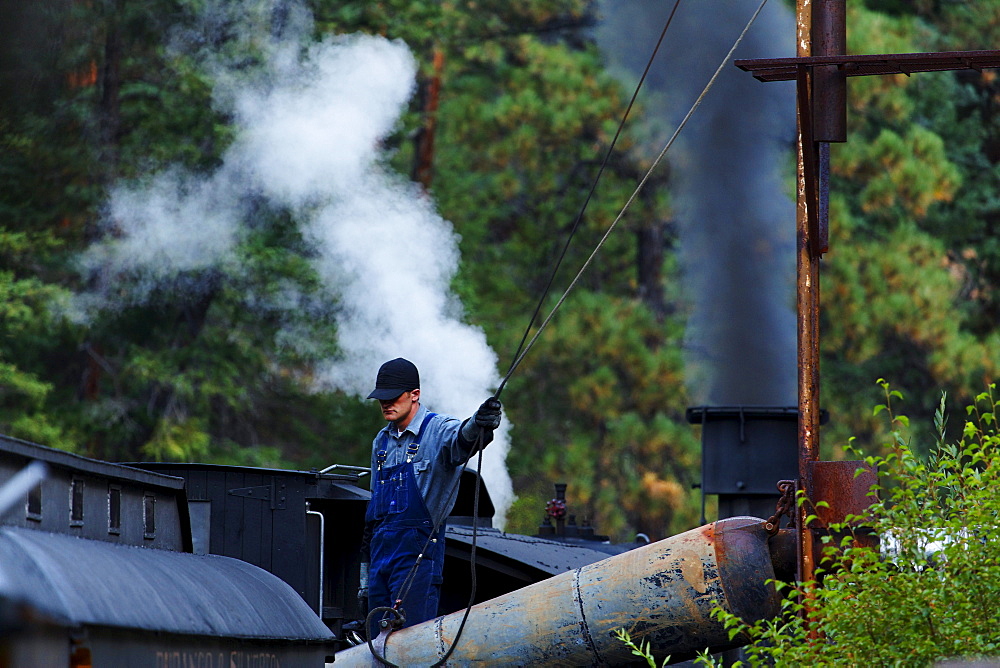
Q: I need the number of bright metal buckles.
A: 2